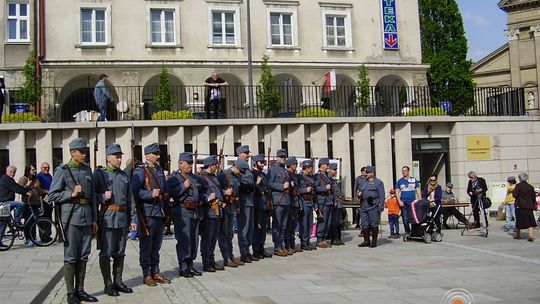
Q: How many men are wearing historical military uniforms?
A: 14